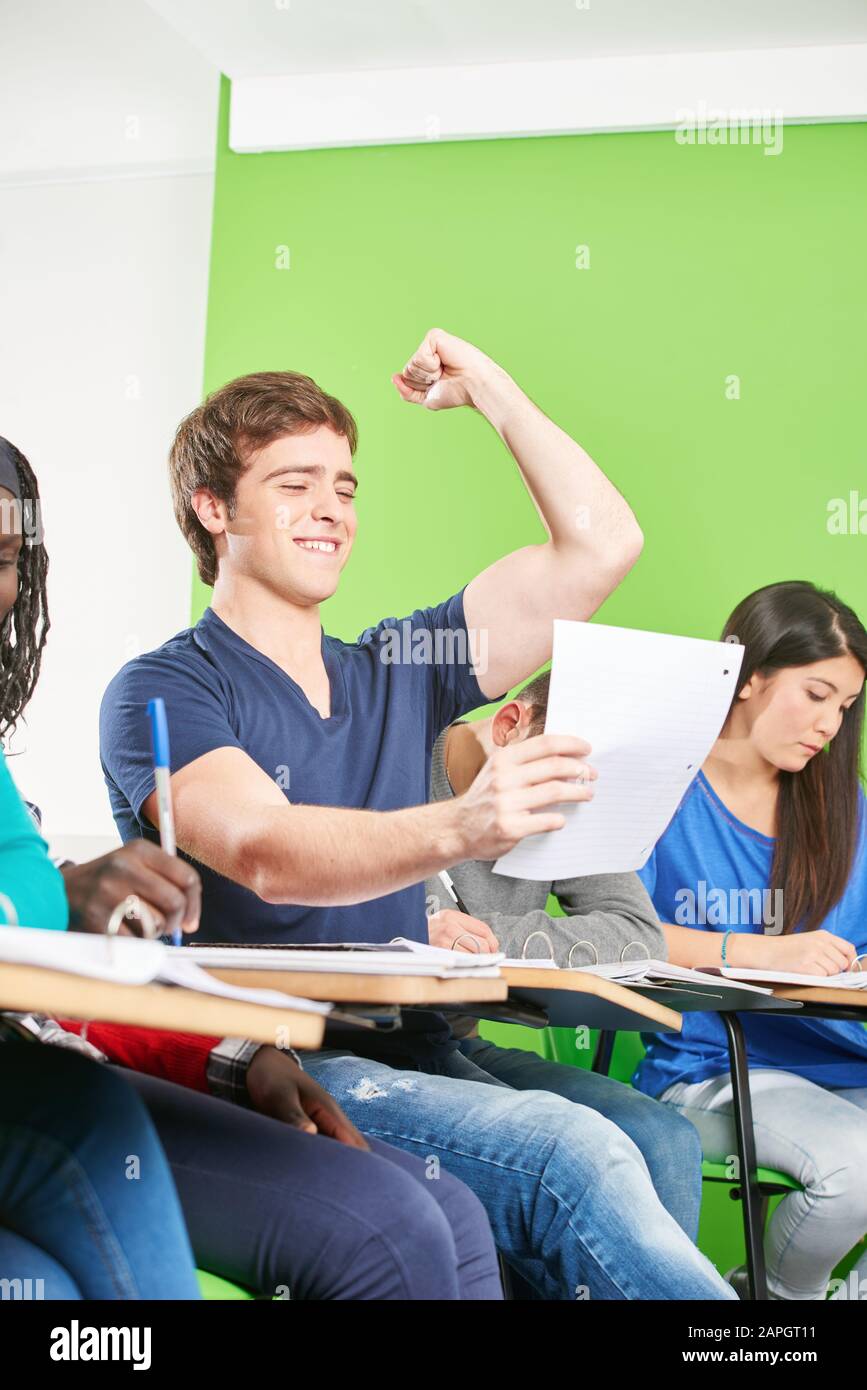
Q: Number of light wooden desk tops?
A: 4